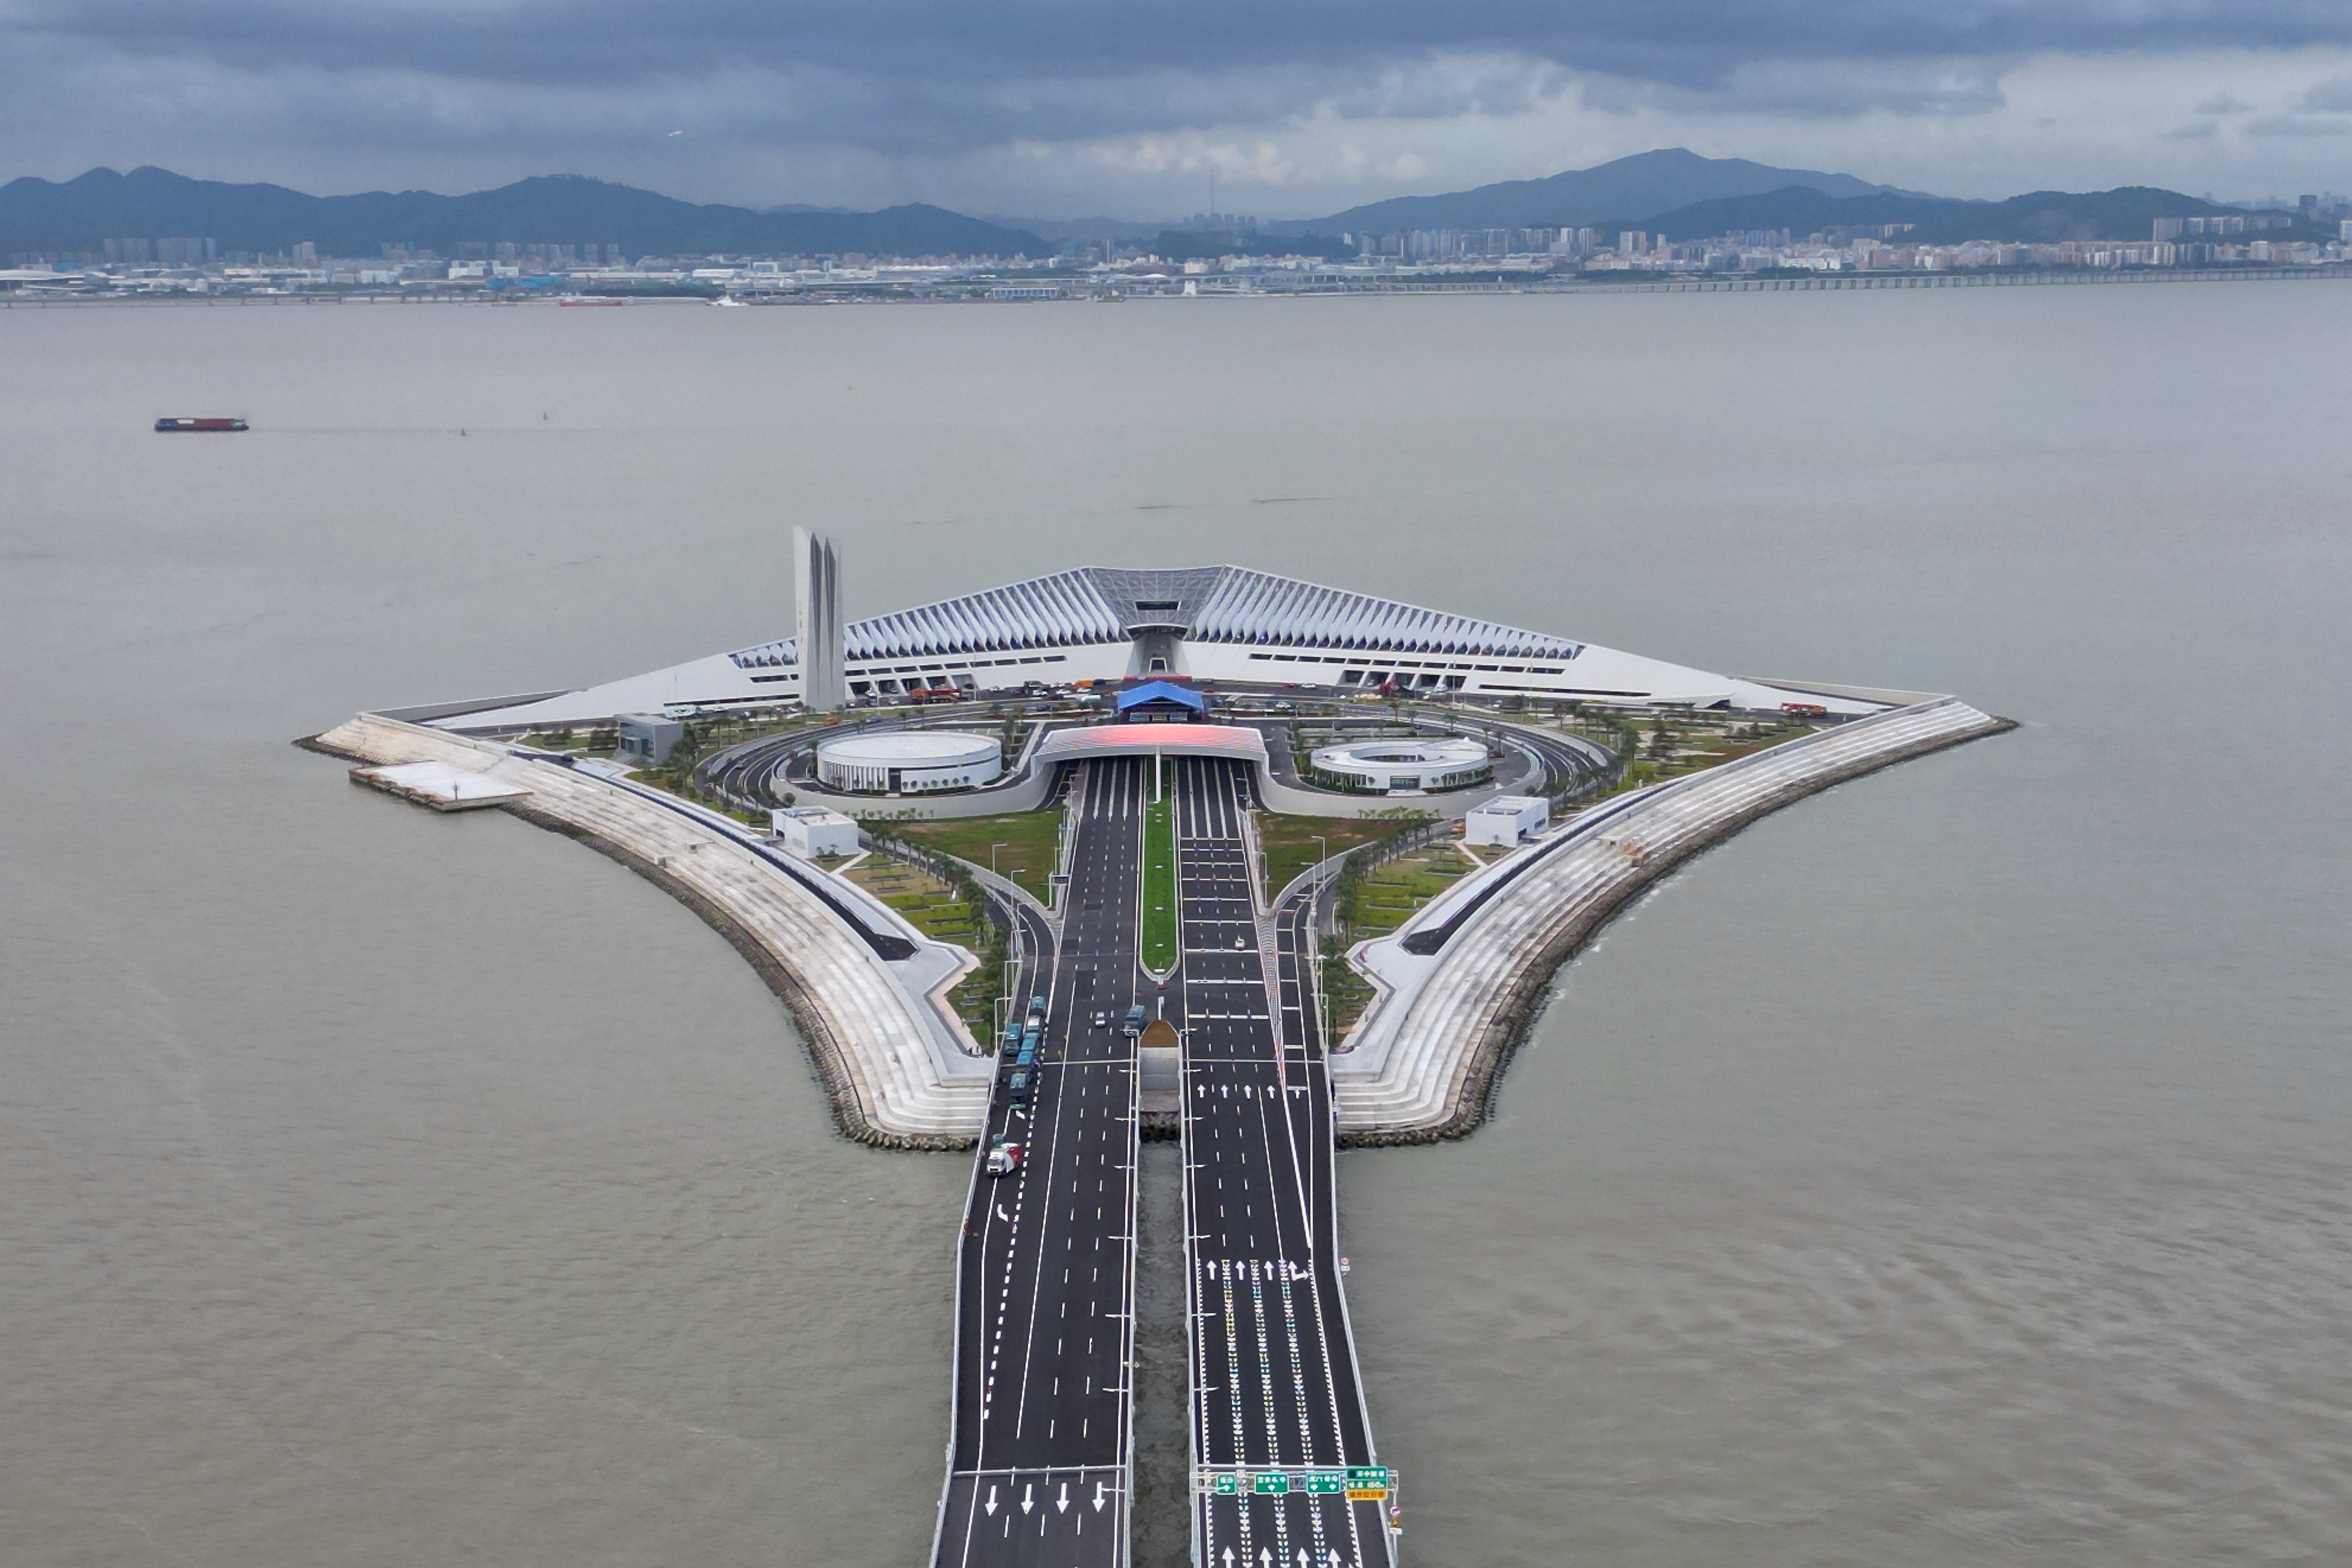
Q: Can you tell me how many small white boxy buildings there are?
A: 2